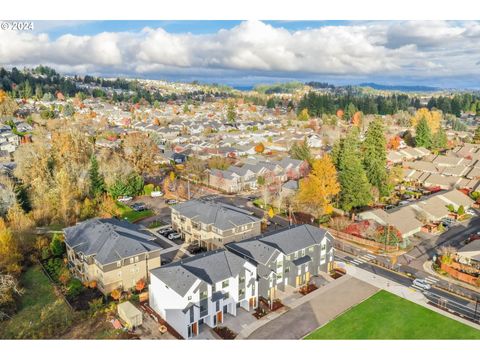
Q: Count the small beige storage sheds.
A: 1